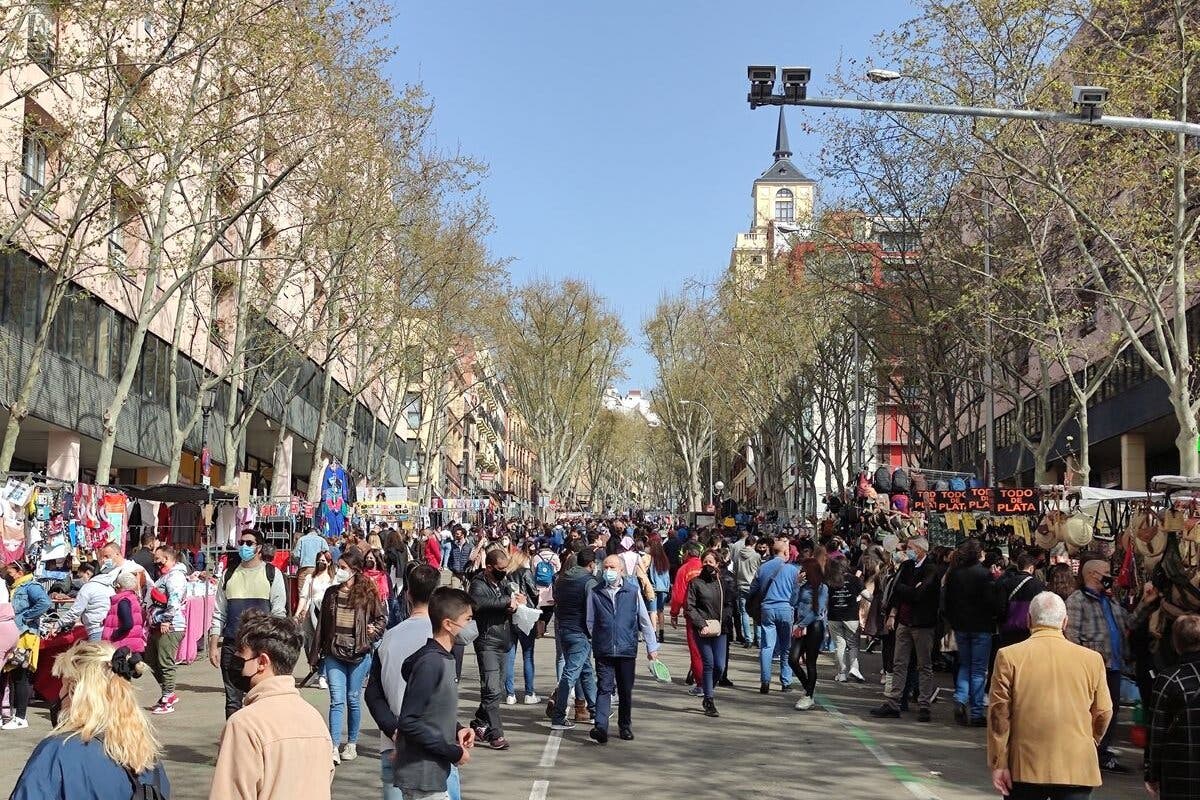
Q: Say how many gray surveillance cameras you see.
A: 3